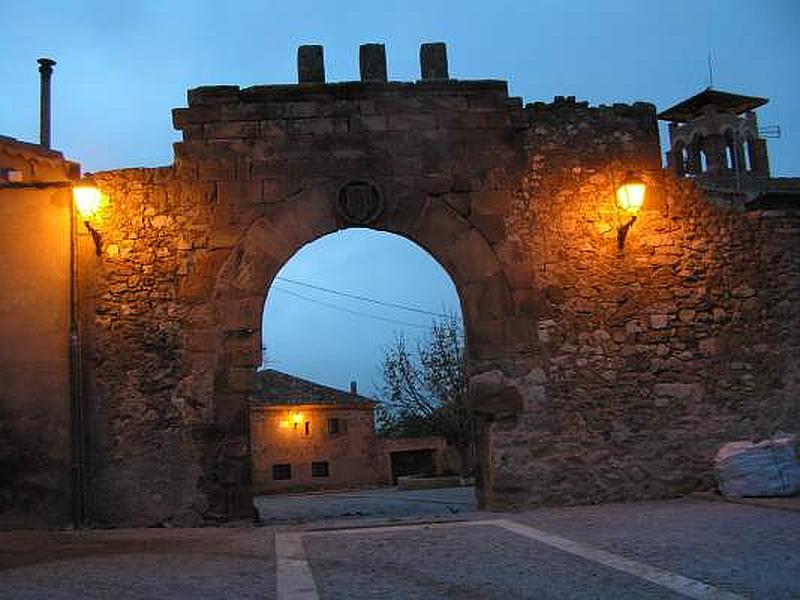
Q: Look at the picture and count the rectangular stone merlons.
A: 3